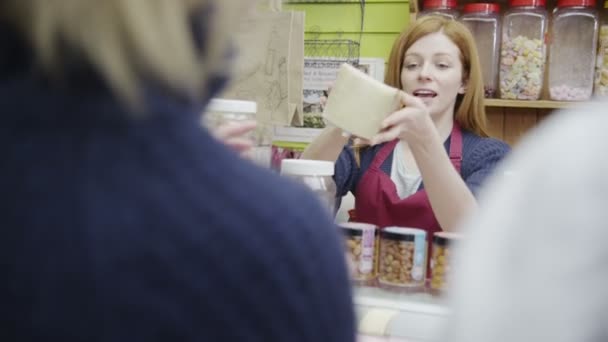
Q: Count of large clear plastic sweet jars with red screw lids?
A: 4